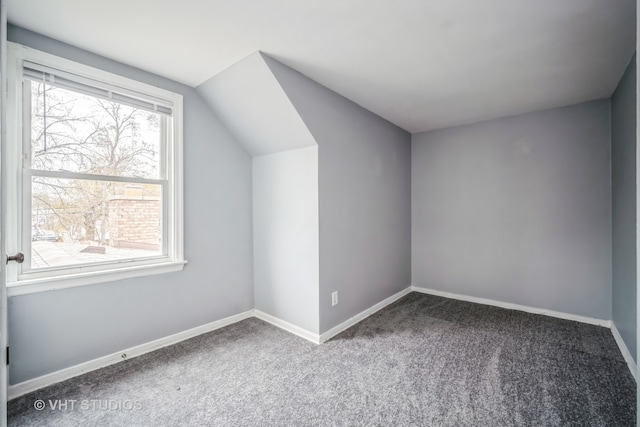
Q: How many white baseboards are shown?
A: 5